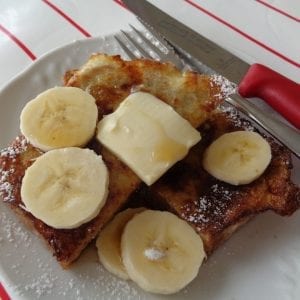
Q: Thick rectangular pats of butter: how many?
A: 1